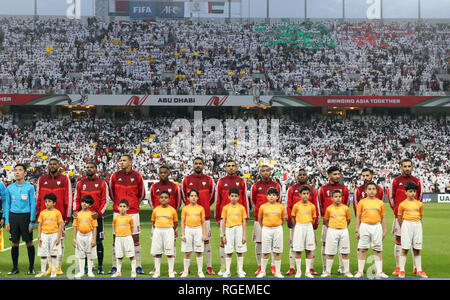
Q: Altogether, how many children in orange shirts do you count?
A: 11